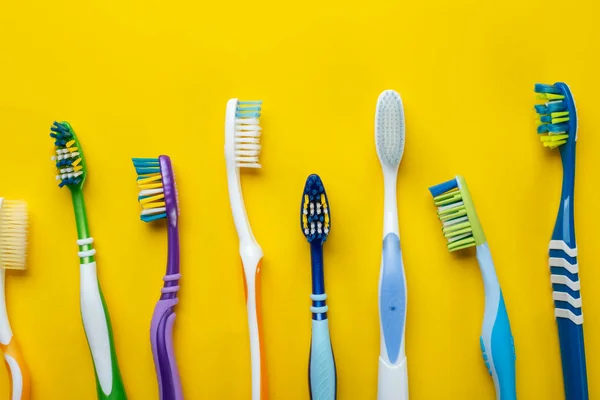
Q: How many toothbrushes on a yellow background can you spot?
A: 8